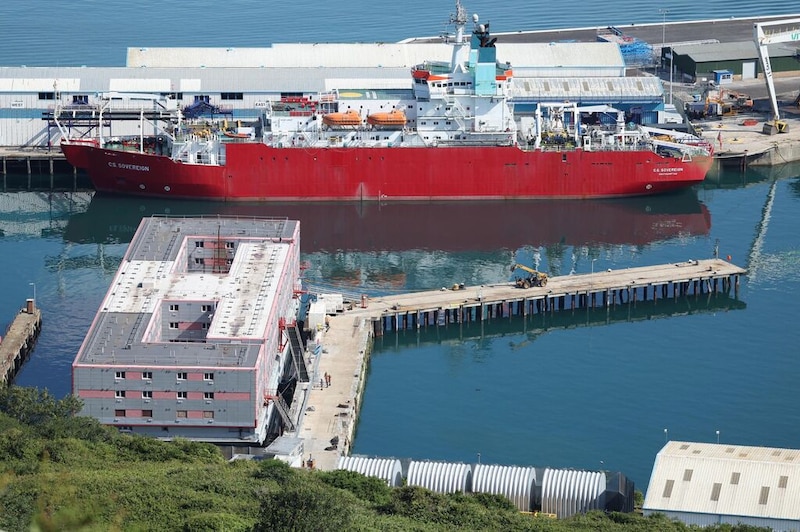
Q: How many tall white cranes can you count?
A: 1